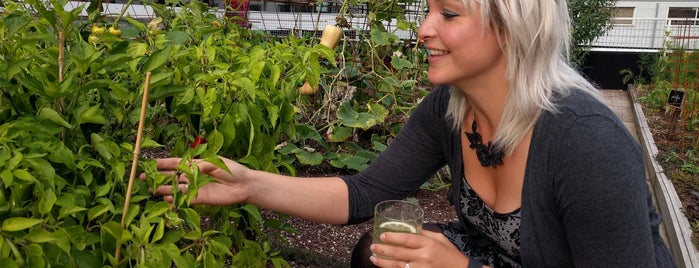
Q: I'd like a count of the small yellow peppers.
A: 3